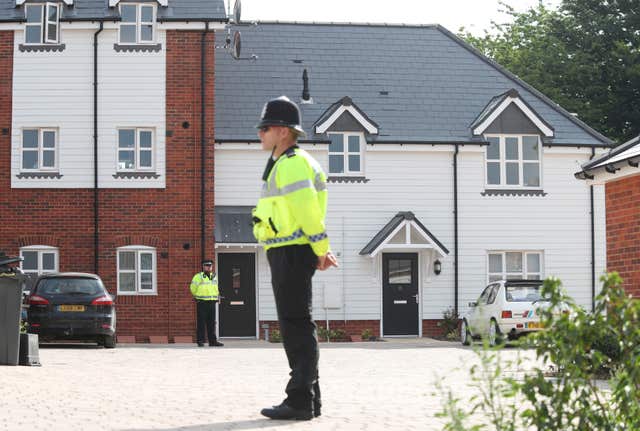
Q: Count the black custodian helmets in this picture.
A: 1